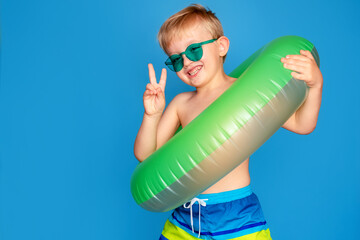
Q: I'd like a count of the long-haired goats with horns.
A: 0